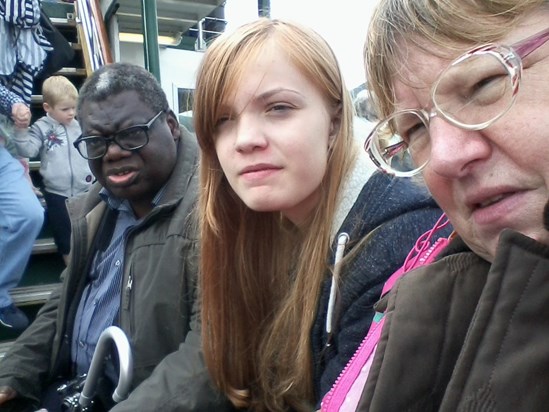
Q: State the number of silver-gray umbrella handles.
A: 1